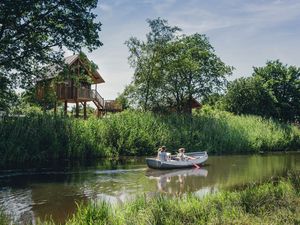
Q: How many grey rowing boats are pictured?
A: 1